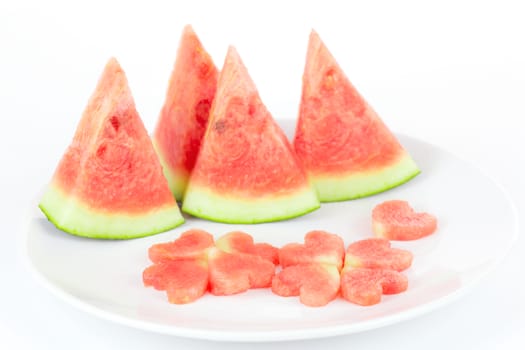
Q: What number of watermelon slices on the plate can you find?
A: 4